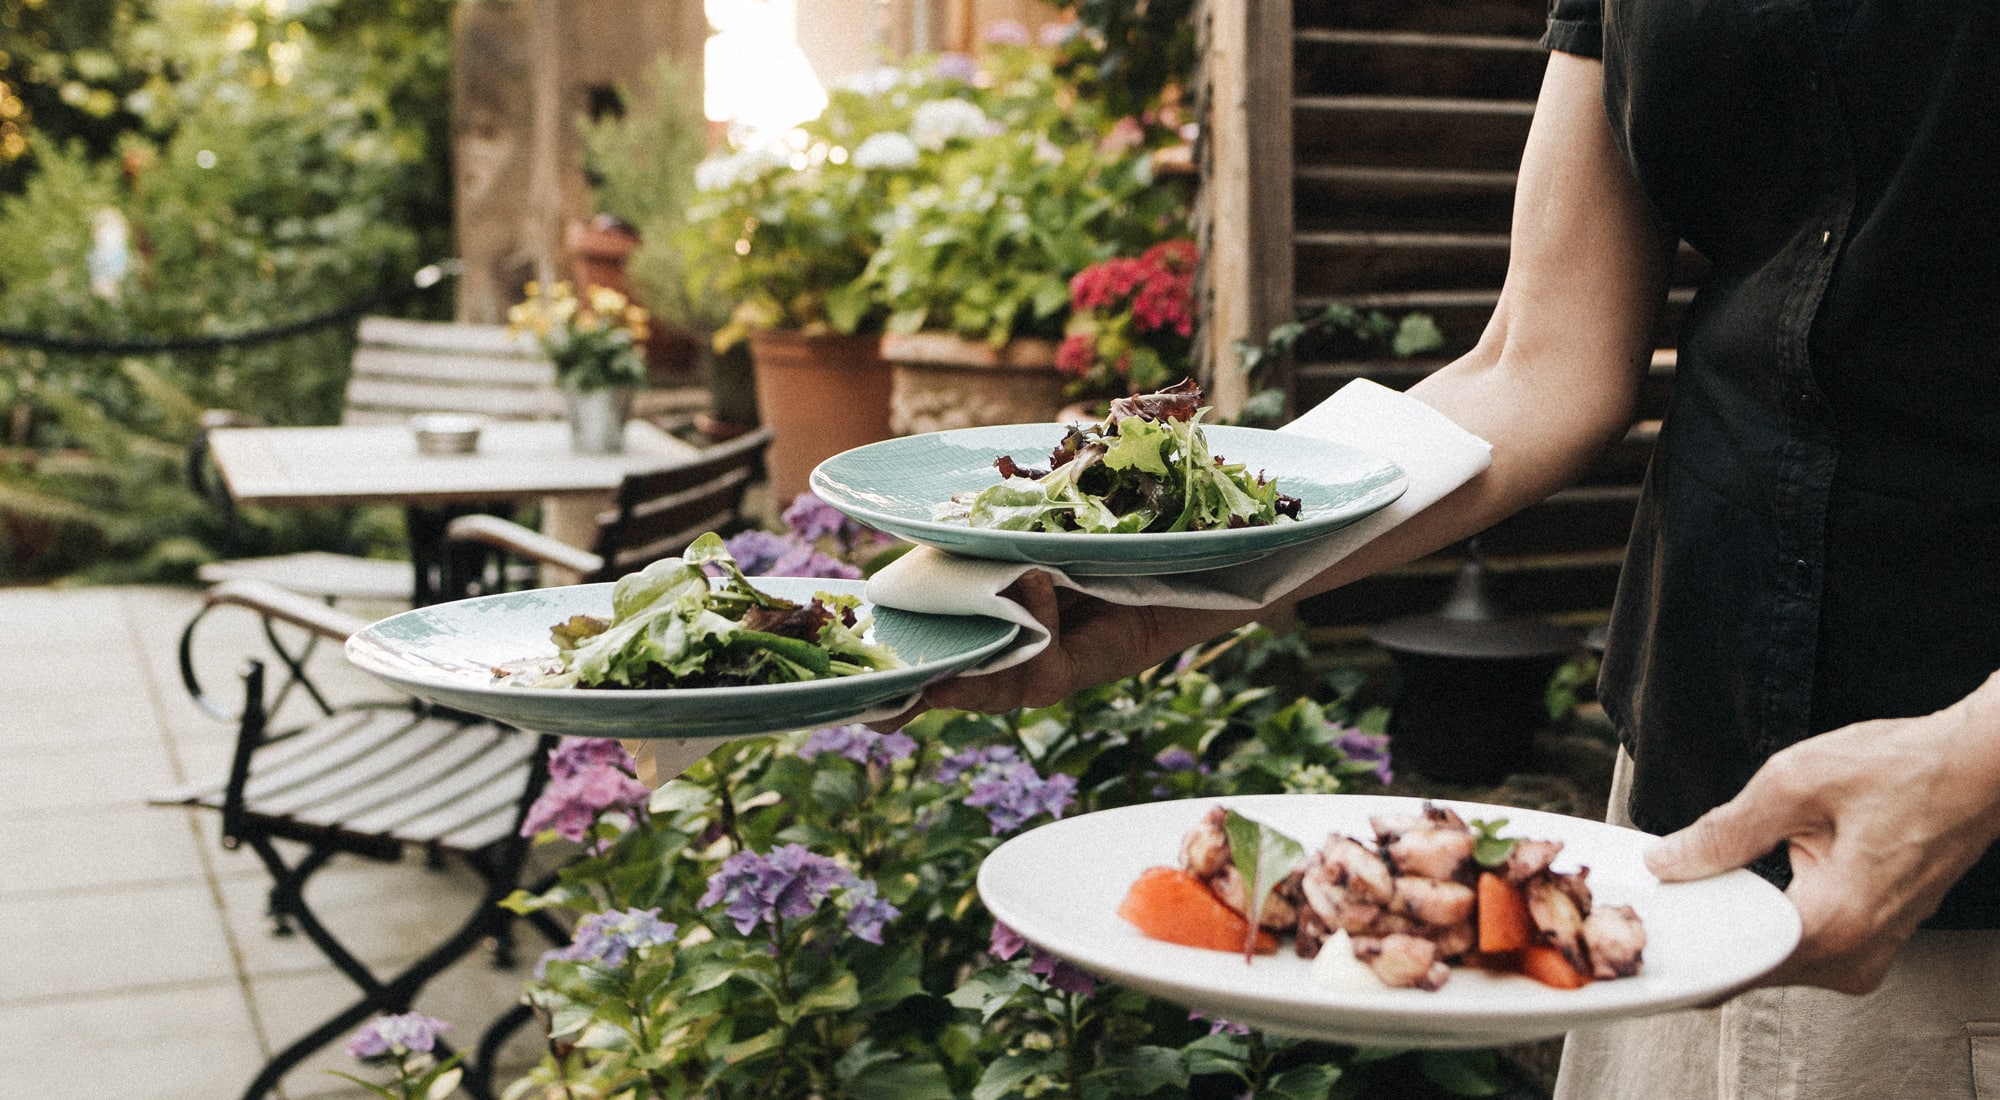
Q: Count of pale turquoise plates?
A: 2